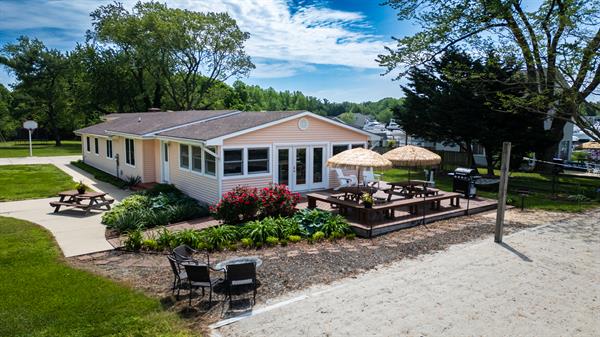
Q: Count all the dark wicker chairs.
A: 4